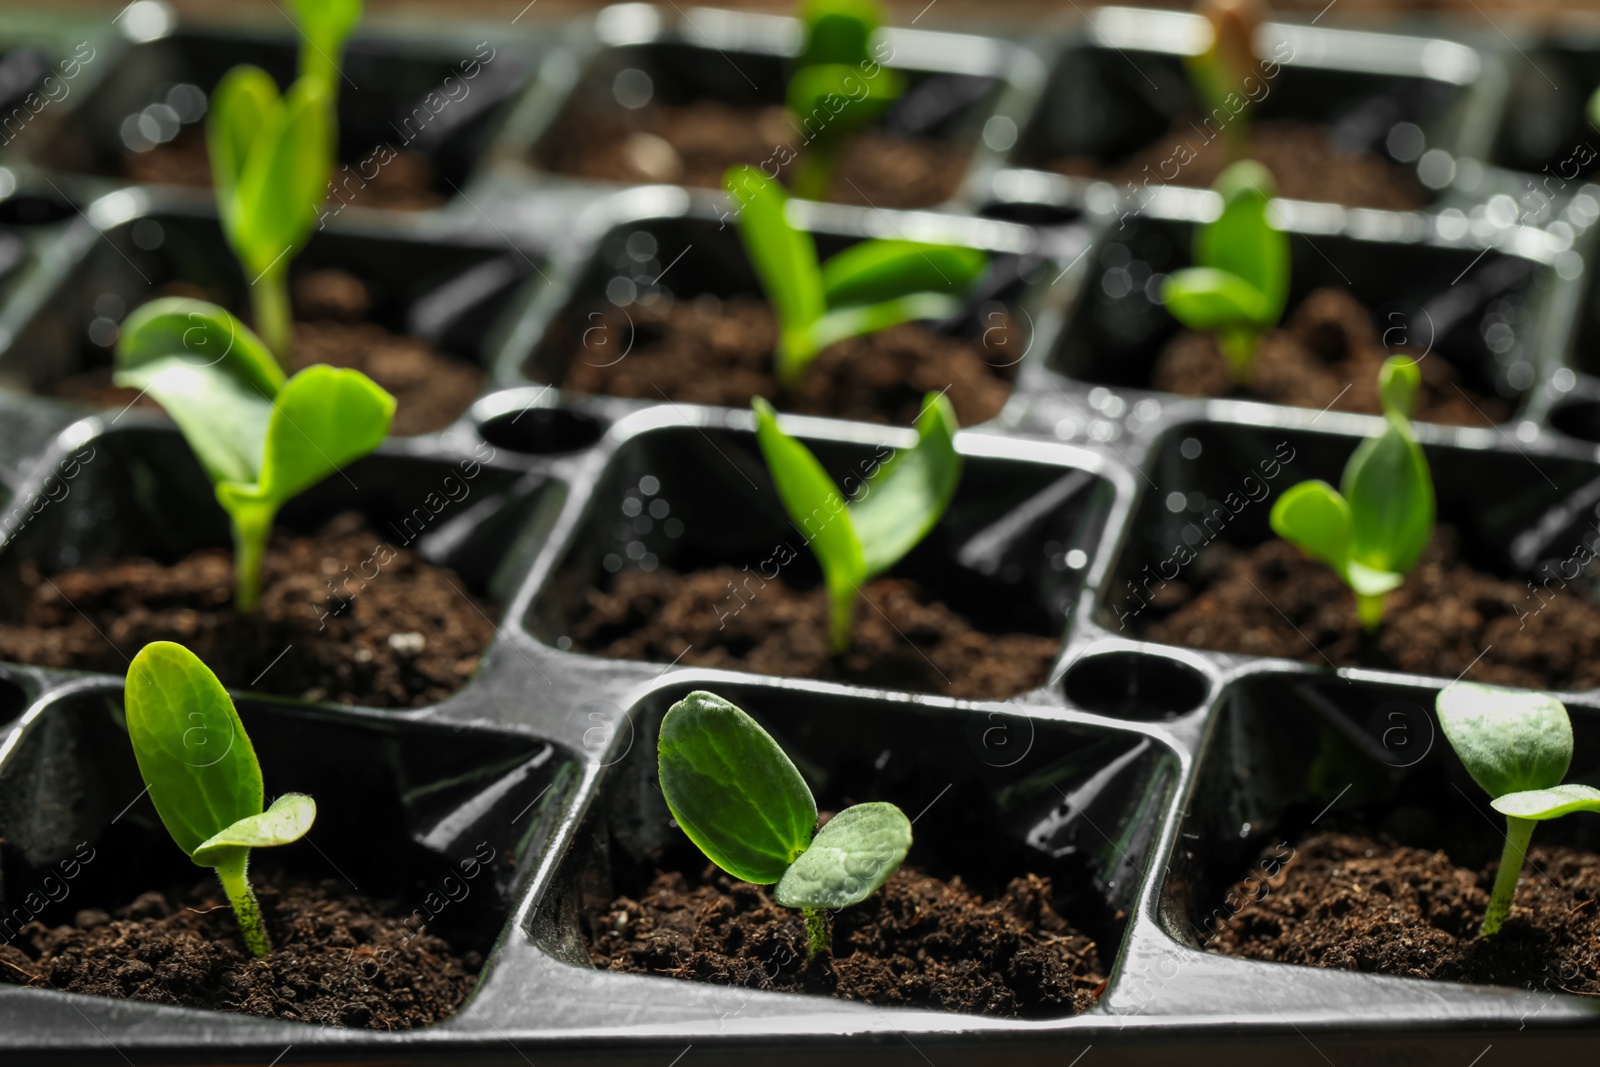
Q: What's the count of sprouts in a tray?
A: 12